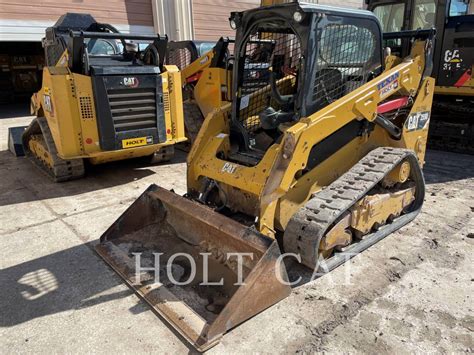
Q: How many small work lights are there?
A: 2